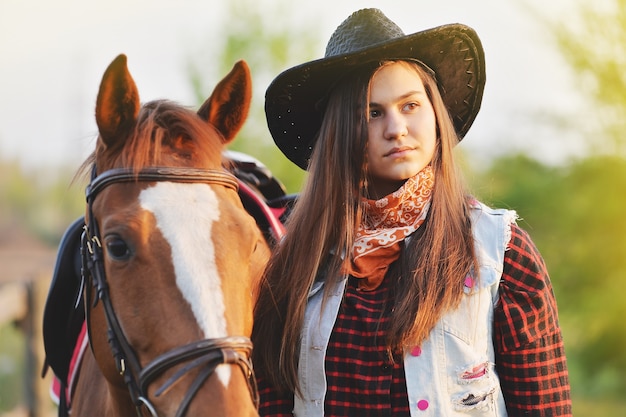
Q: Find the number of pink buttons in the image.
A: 3